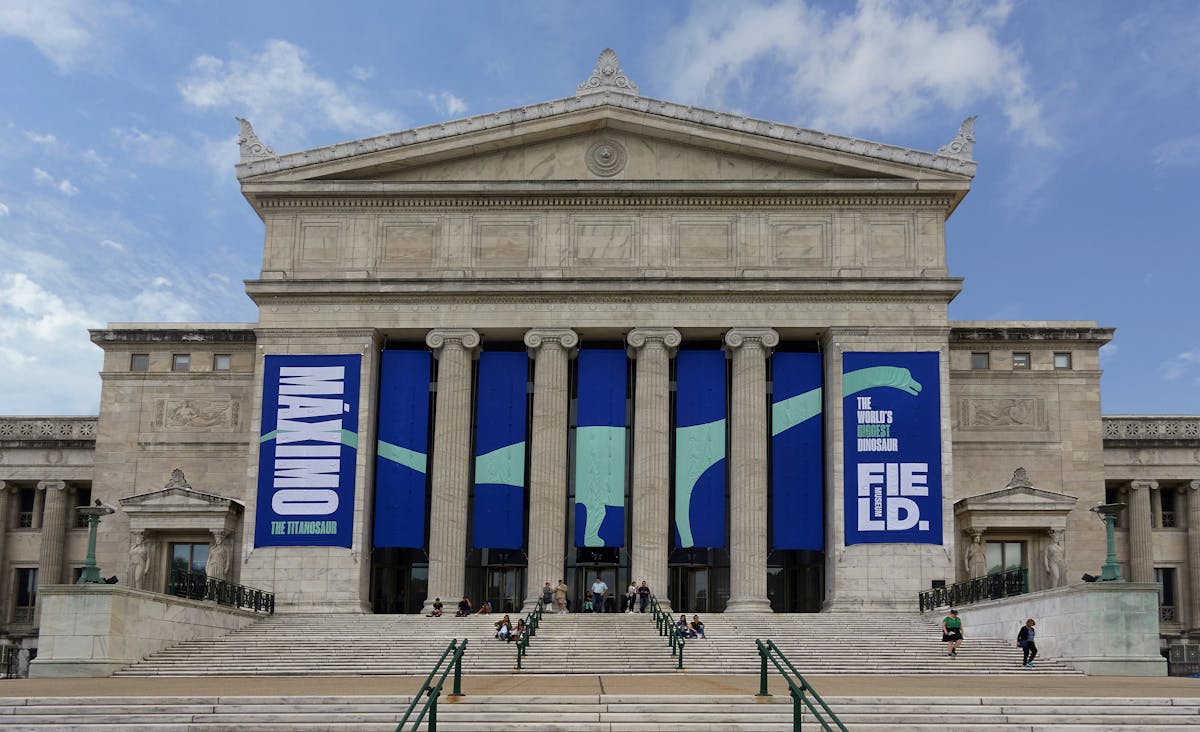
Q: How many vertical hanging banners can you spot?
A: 7